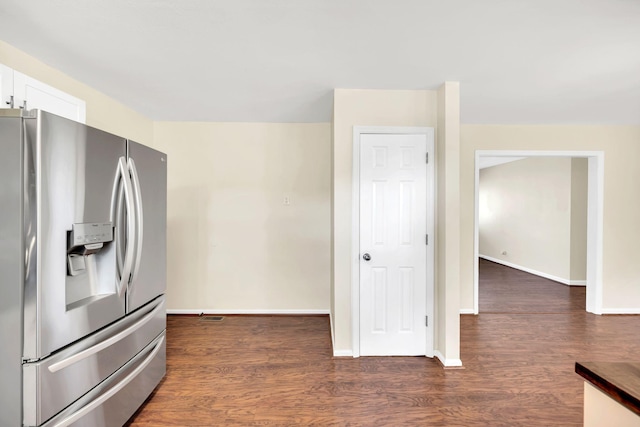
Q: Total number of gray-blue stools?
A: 0